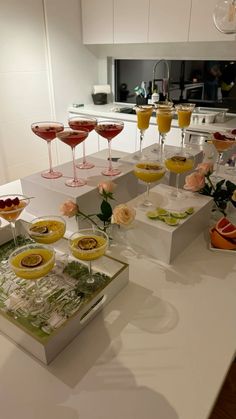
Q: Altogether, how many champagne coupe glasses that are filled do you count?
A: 9